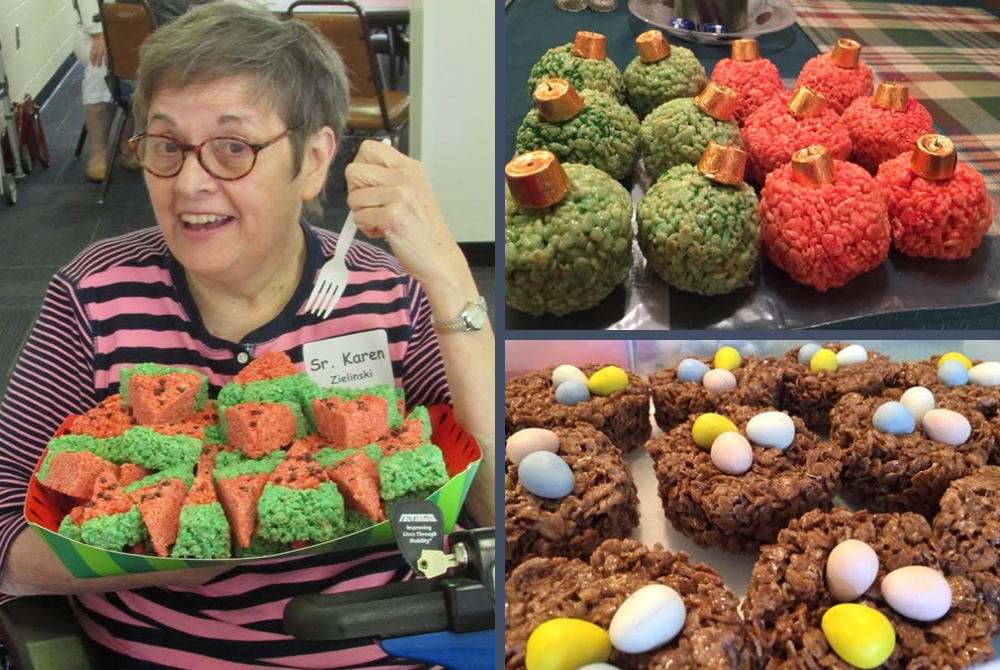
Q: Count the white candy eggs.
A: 6